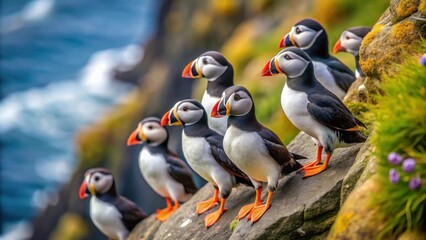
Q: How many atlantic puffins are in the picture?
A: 8